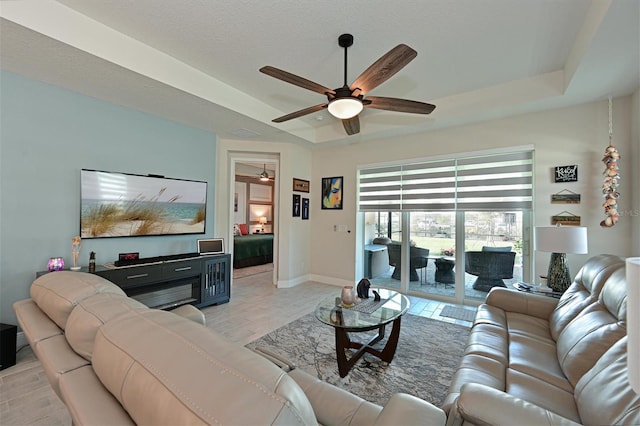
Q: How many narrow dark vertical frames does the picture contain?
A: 2